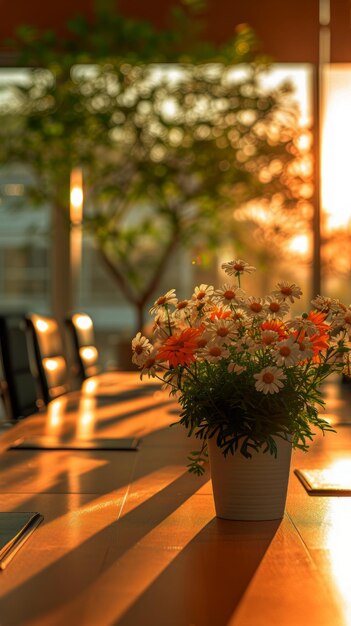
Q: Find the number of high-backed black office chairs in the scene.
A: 3